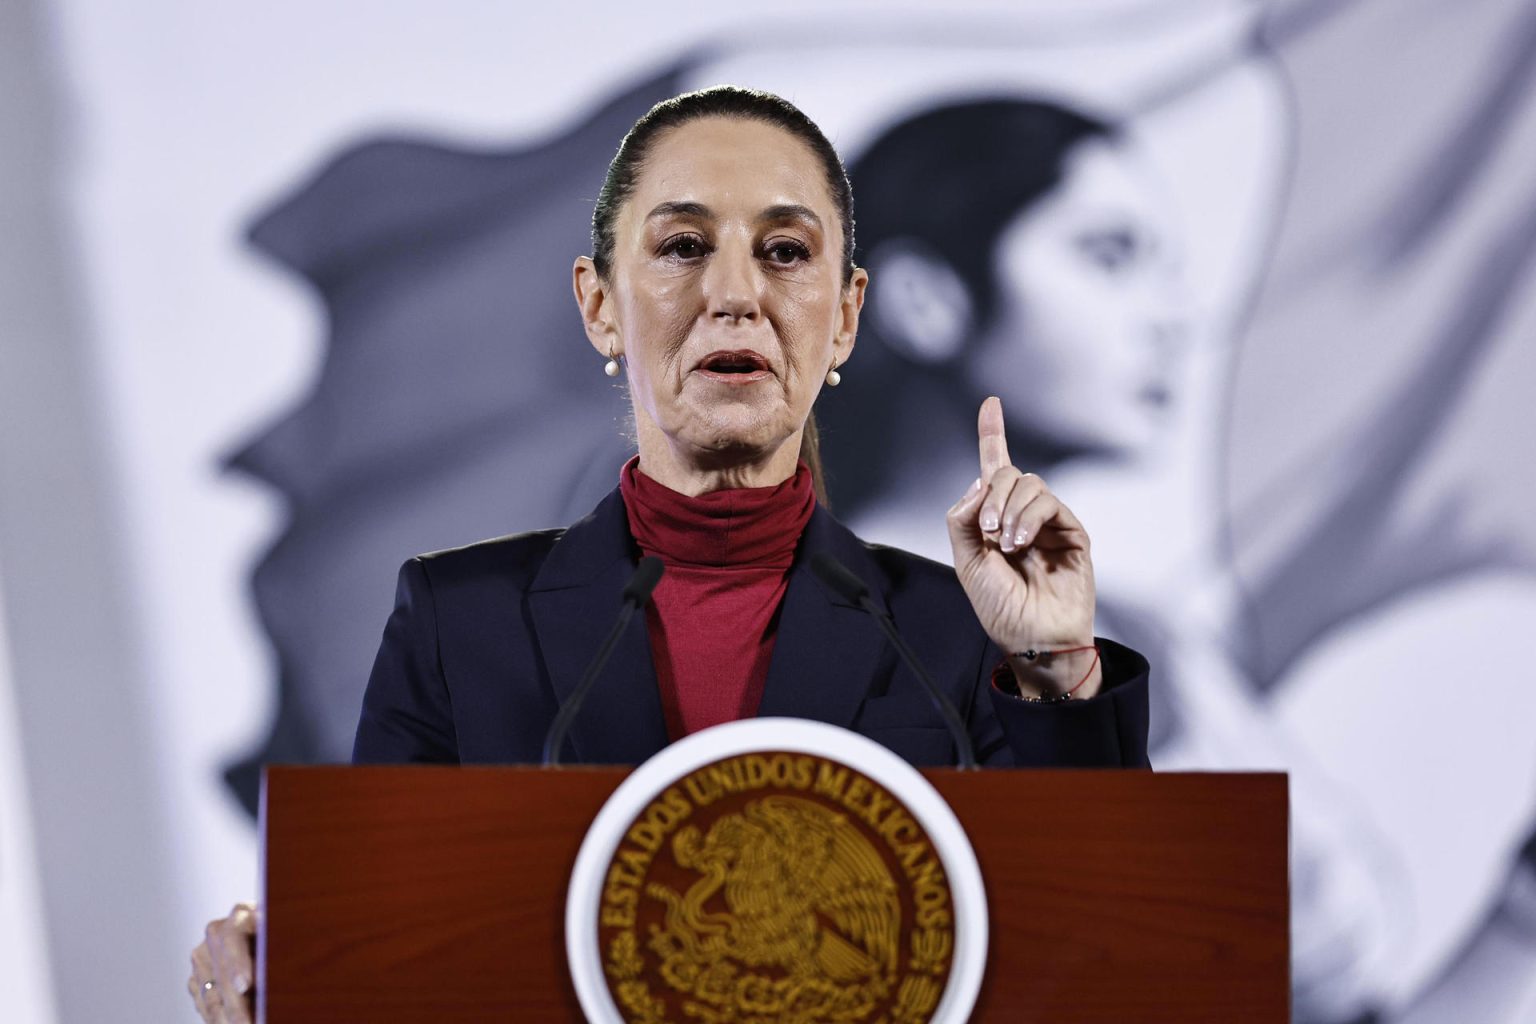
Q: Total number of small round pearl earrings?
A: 2